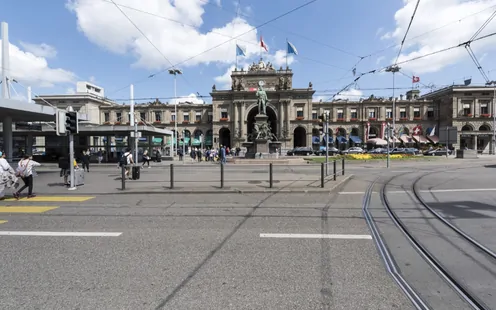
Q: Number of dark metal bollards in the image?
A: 7